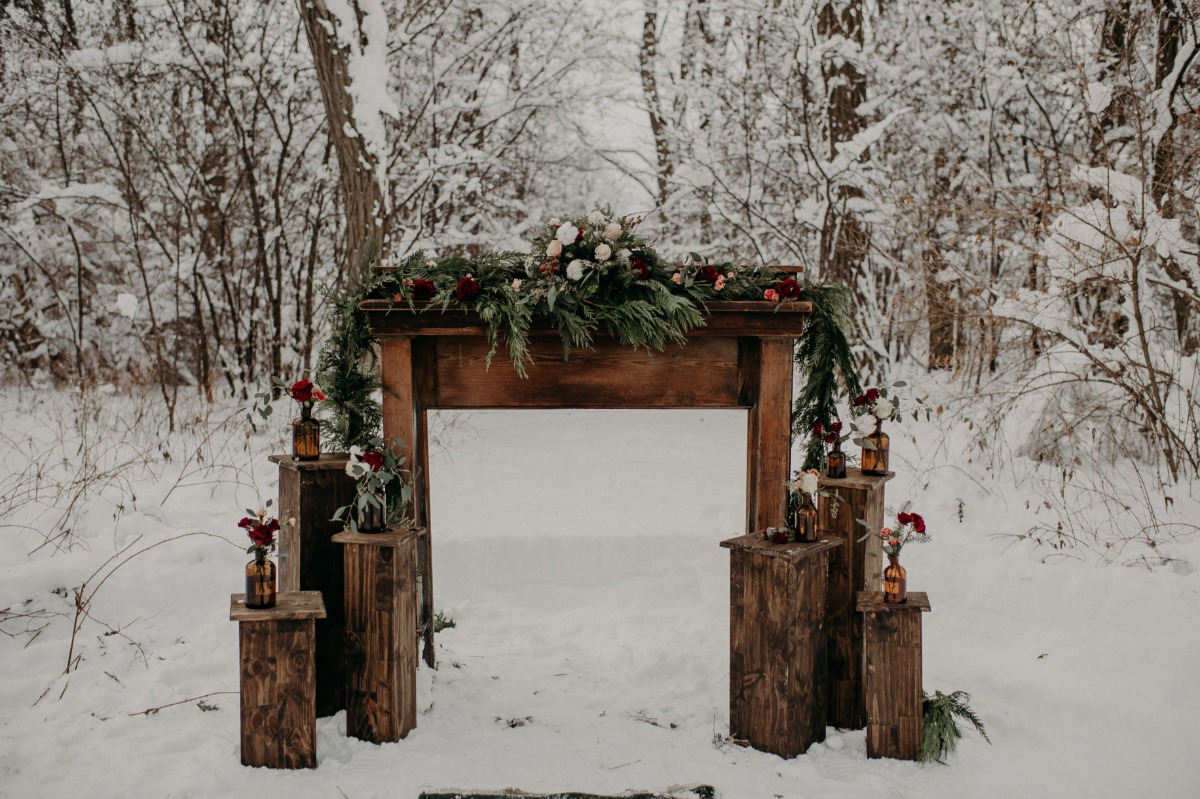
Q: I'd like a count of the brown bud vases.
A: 7